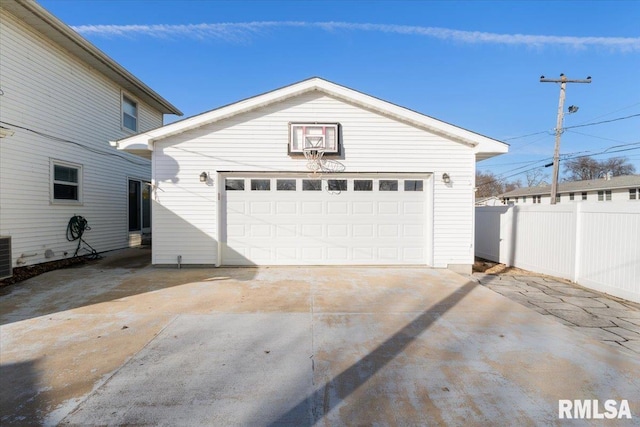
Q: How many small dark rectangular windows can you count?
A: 8